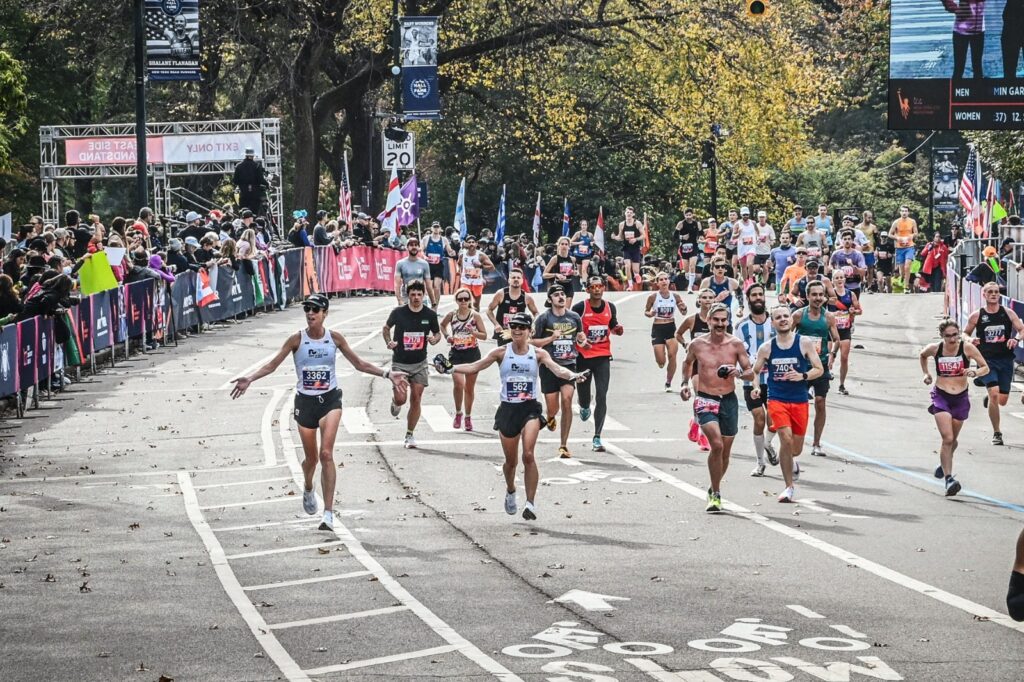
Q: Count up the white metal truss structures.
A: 1